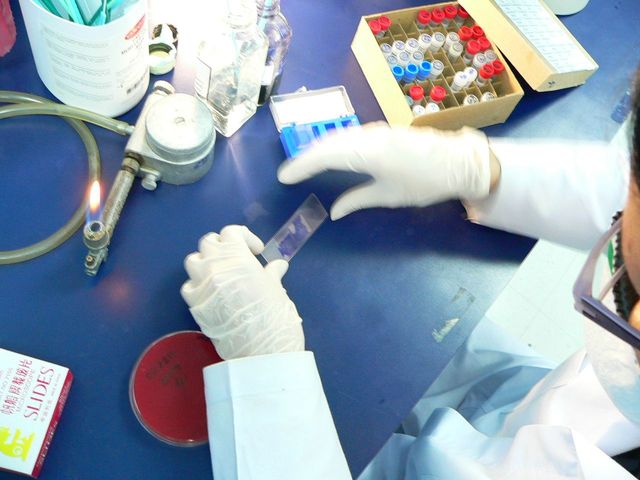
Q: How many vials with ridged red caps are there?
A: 14